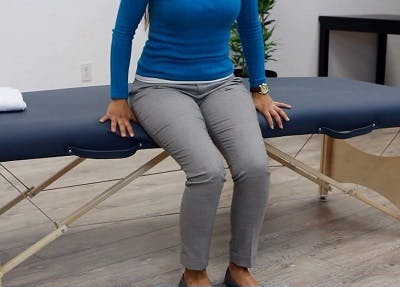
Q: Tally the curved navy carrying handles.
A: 2